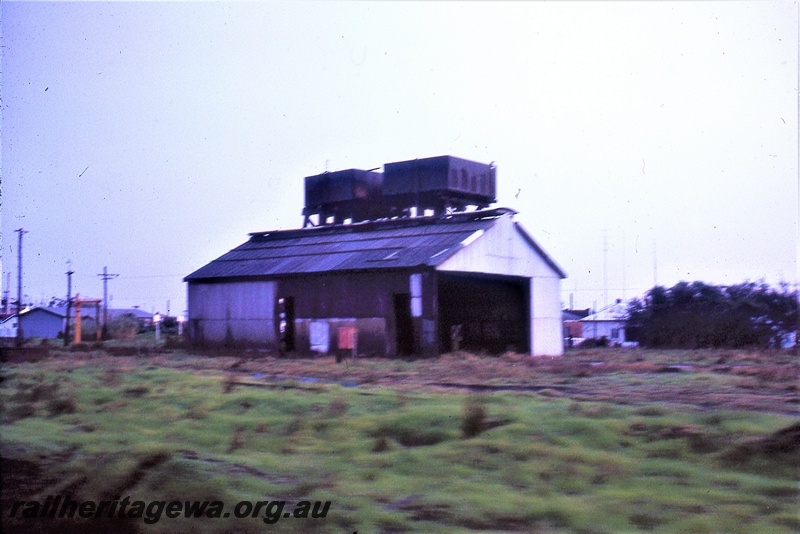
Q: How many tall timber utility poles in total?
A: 3